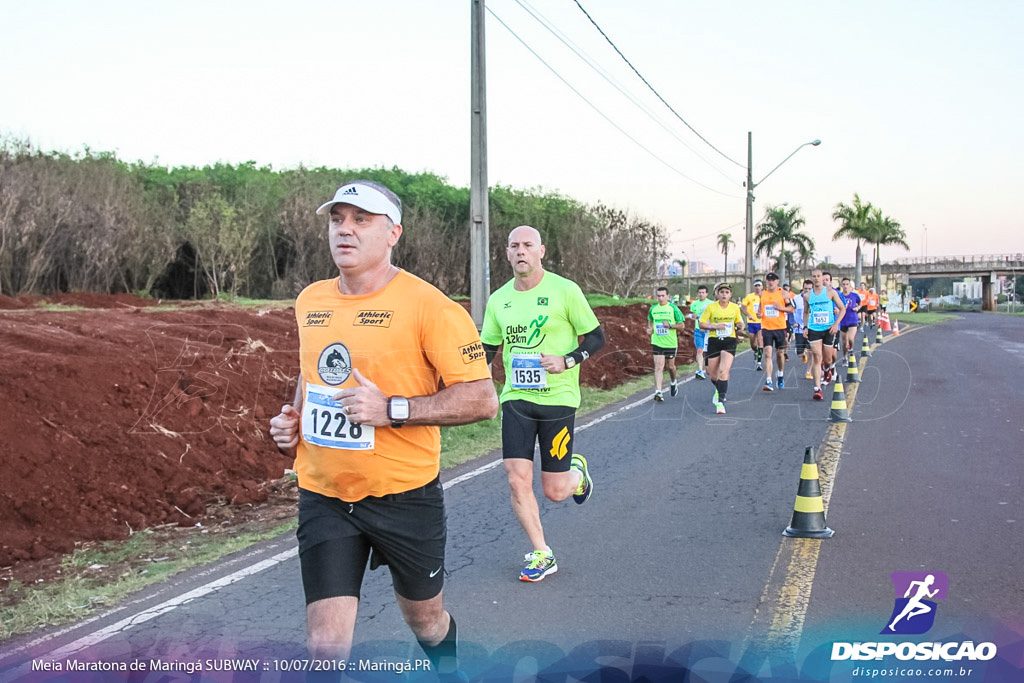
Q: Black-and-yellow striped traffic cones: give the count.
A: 5